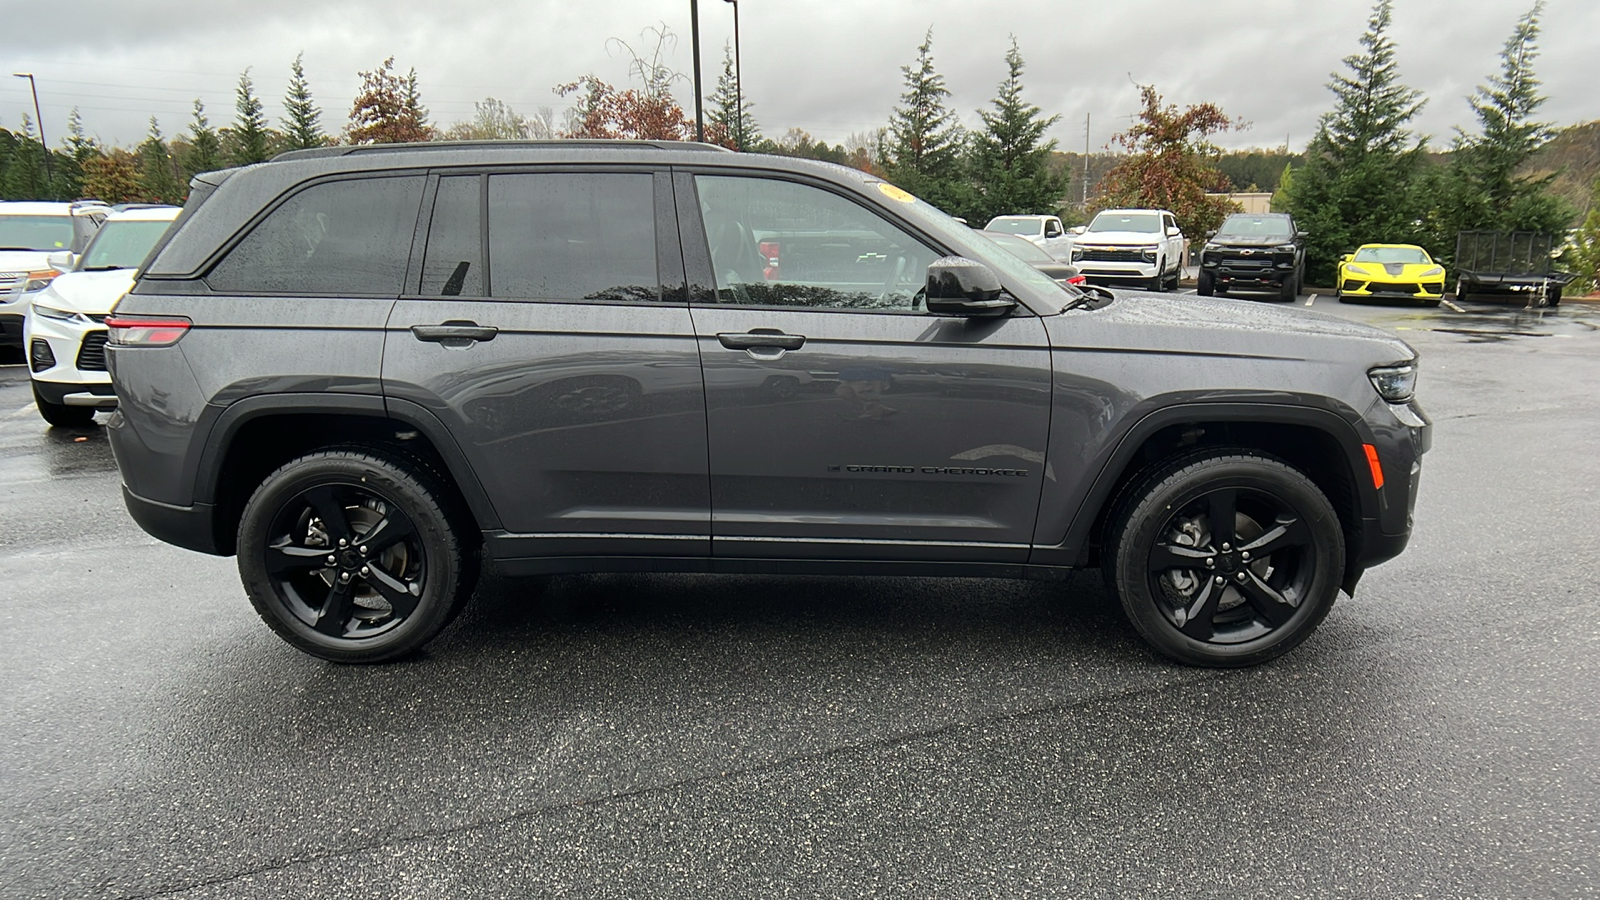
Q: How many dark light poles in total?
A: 3